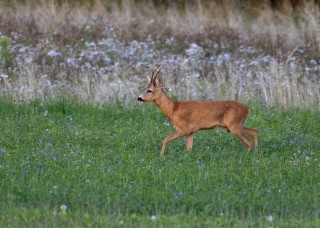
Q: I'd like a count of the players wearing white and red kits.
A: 0